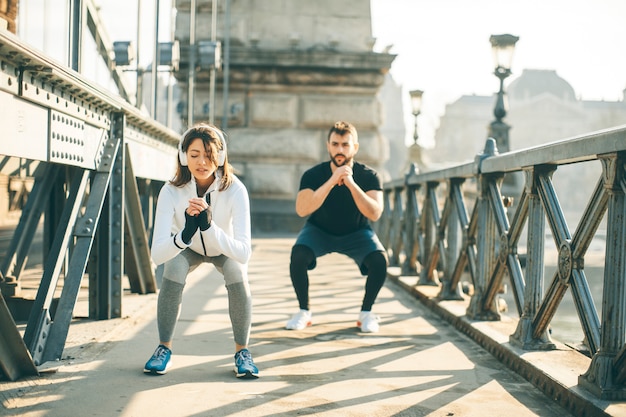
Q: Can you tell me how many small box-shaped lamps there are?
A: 3